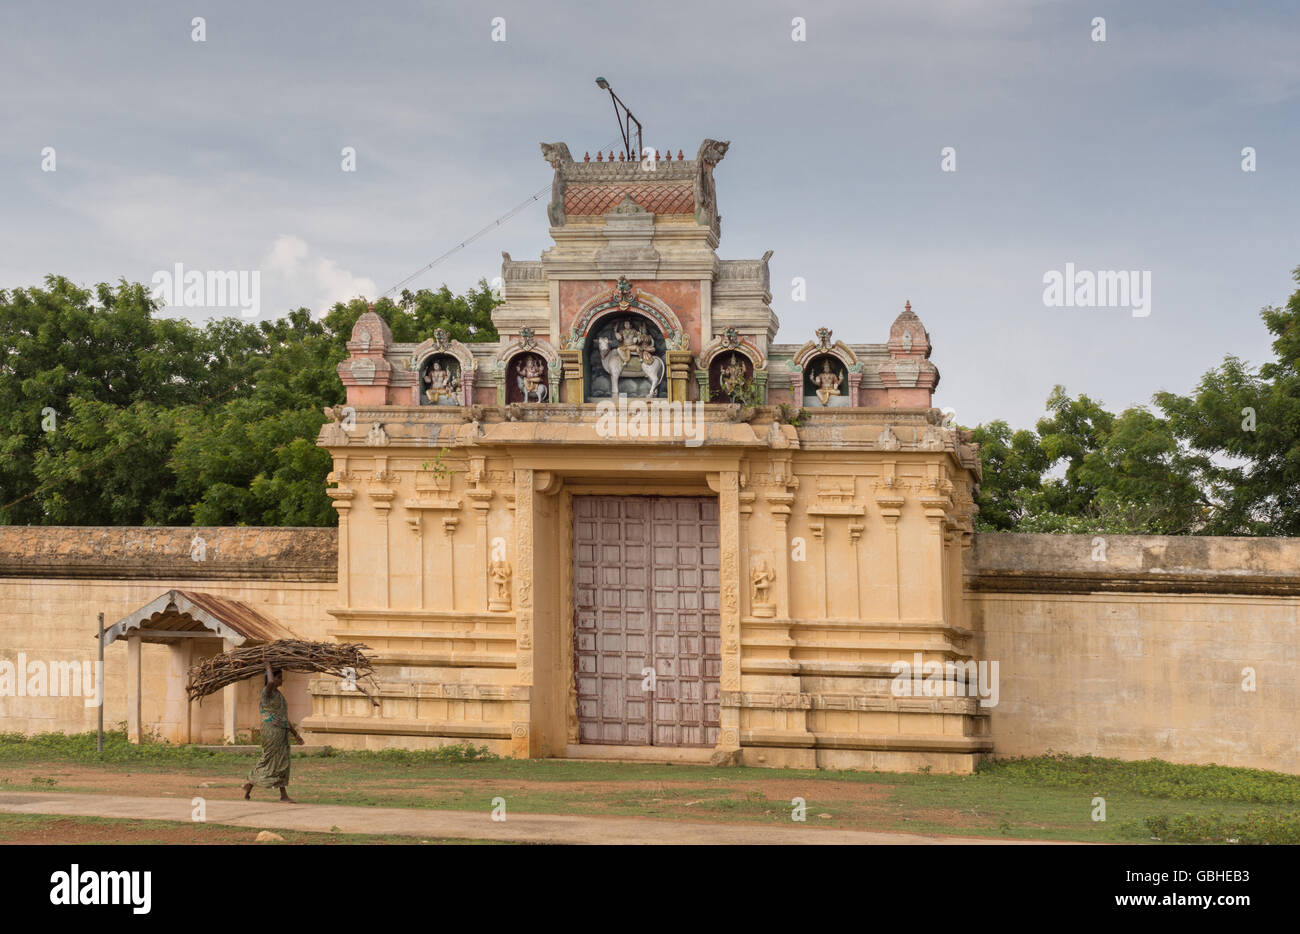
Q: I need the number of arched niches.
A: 5